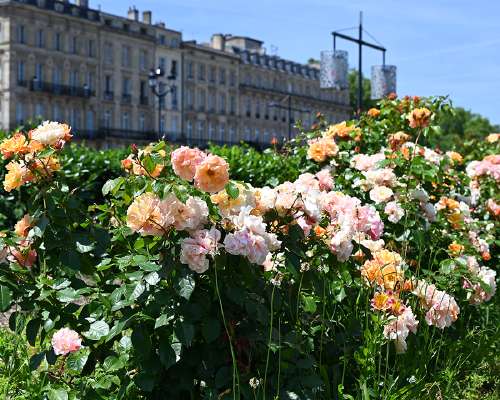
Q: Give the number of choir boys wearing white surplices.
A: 0